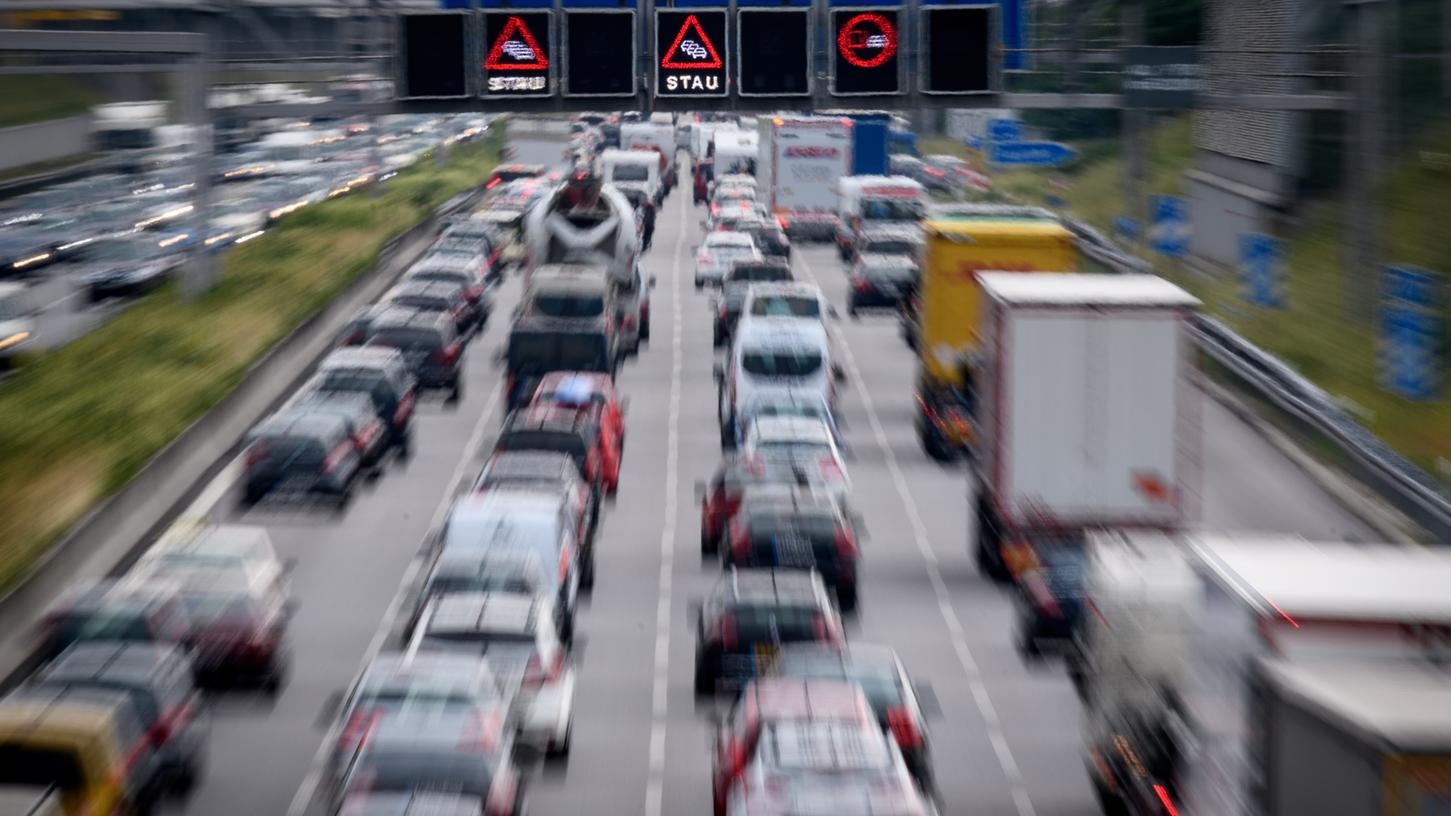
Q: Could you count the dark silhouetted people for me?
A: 0